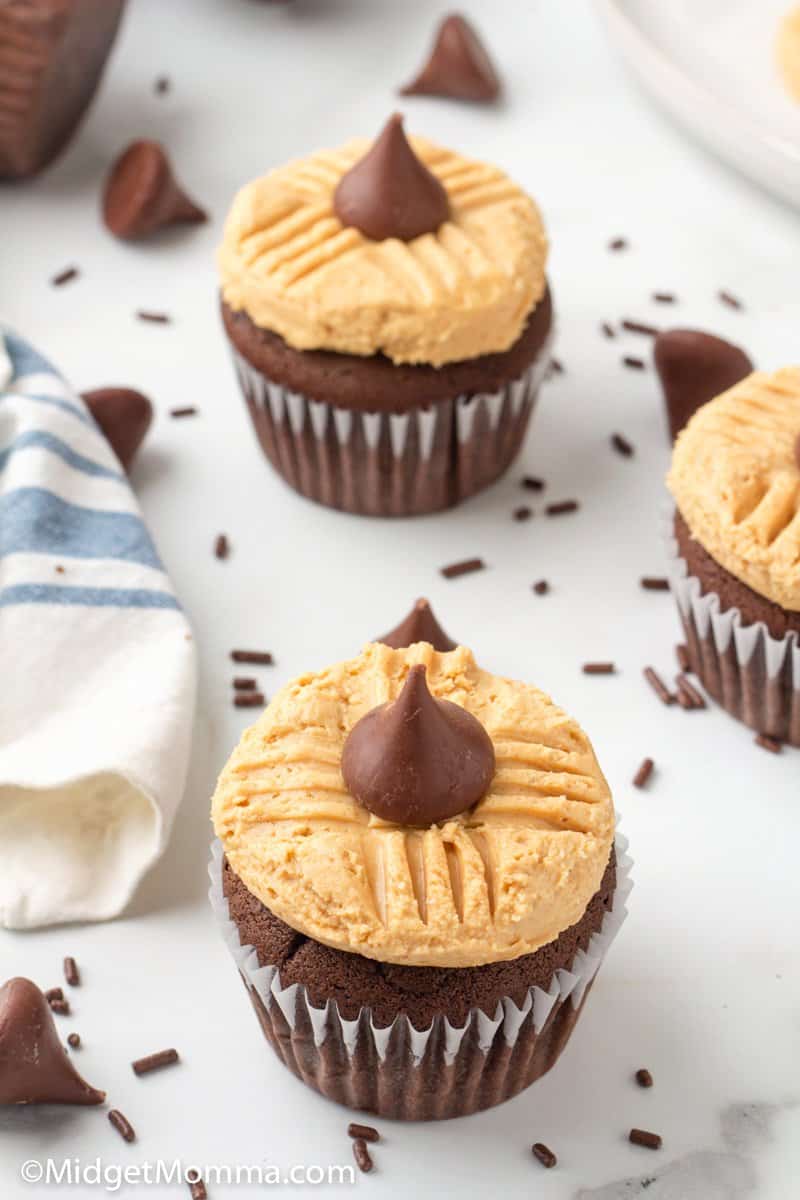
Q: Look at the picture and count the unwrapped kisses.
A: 9